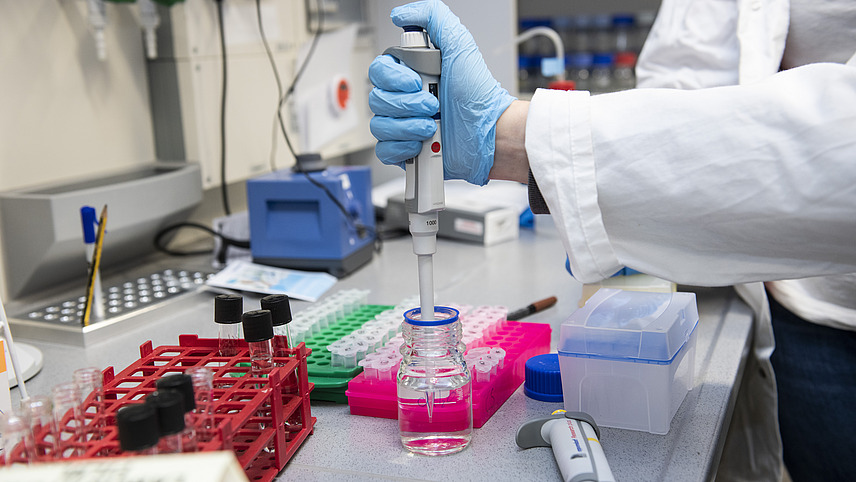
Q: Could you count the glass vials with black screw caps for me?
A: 6